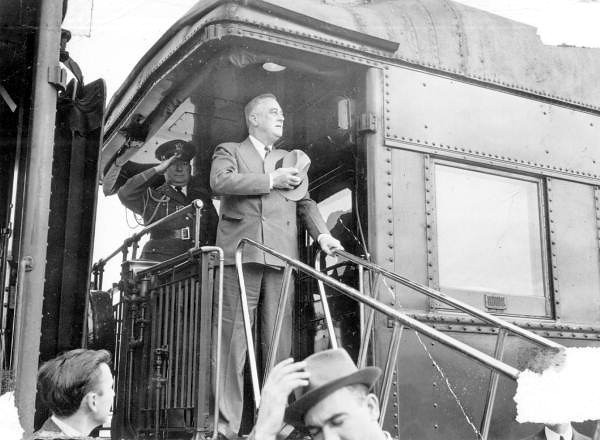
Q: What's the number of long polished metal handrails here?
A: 2